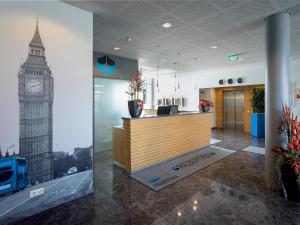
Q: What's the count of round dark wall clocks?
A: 3